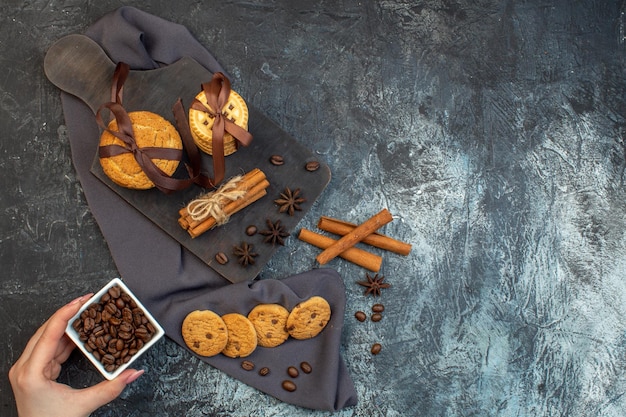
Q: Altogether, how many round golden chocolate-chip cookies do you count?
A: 4